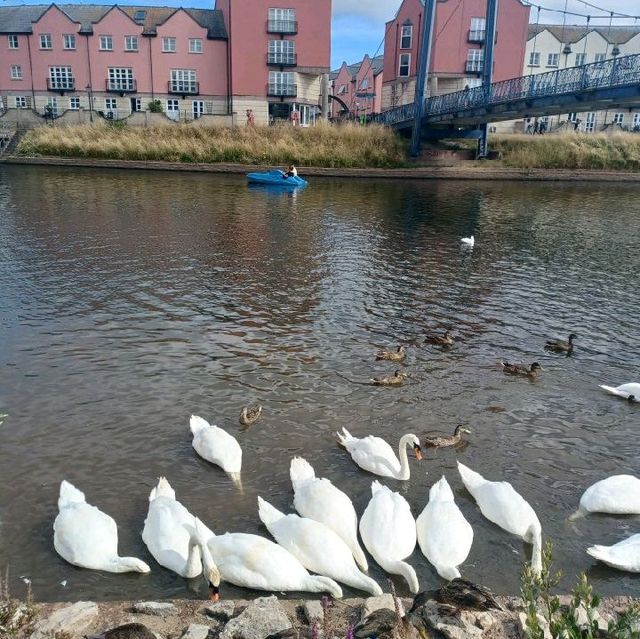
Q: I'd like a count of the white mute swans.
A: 14